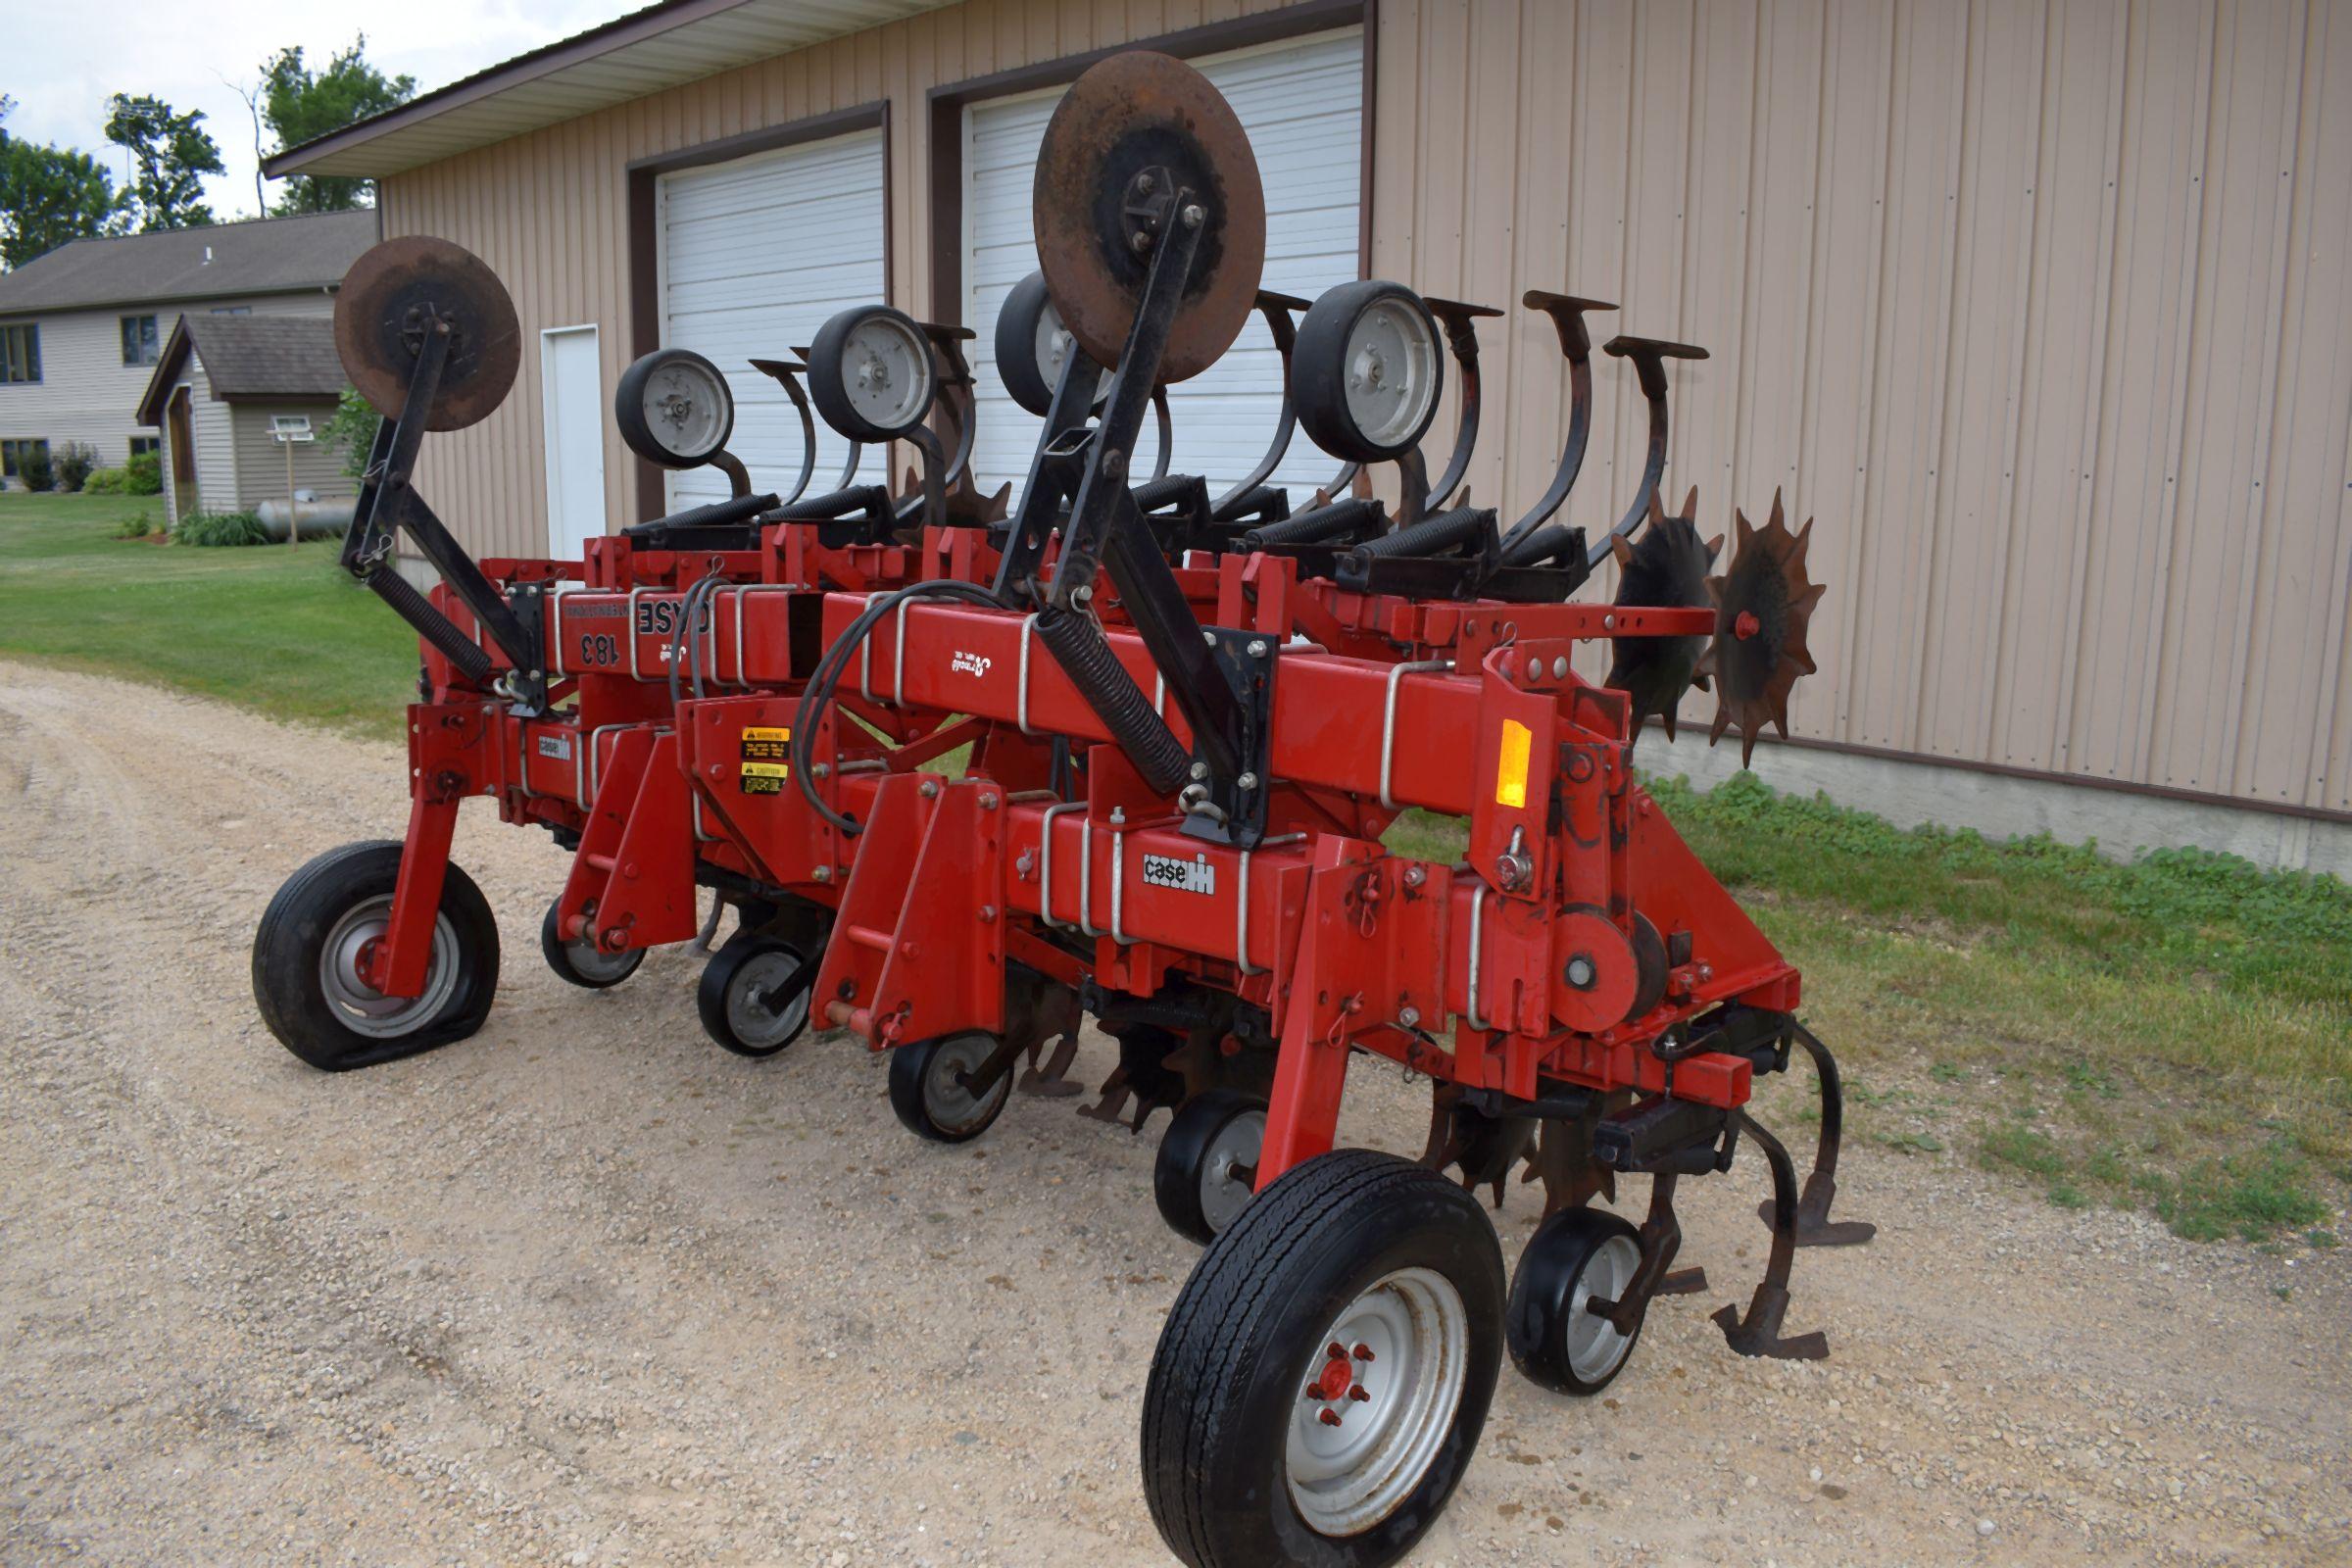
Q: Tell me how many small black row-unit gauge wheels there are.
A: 9